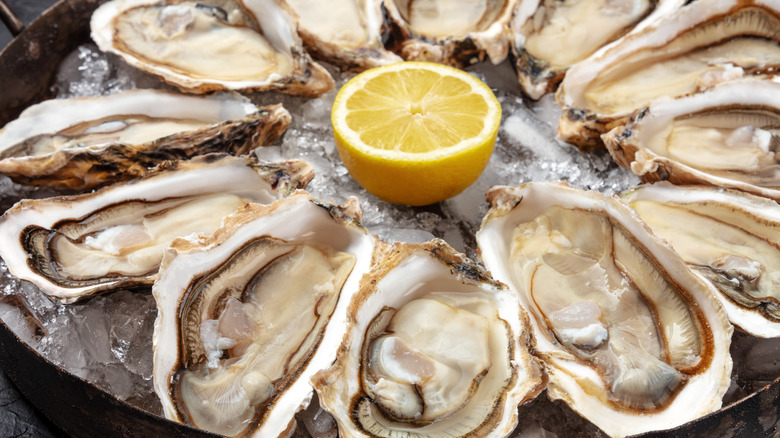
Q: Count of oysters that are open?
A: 12